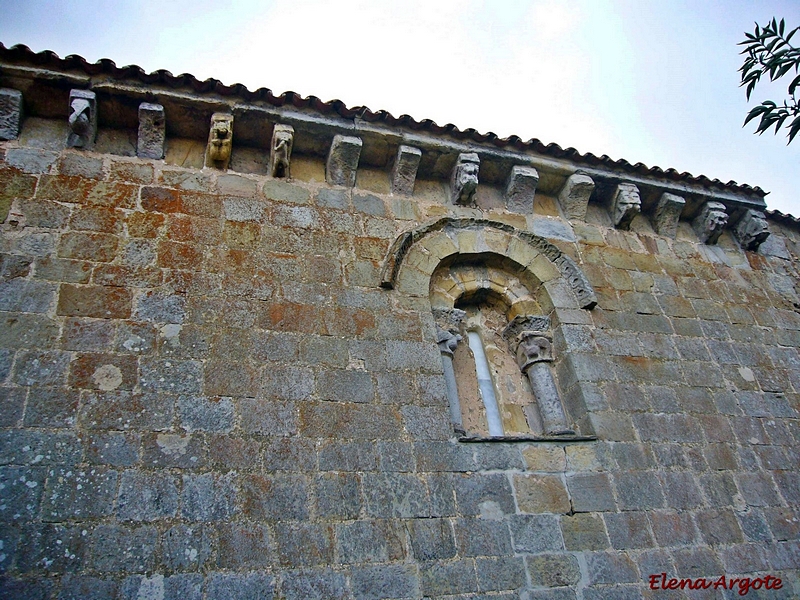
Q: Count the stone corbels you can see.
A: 14